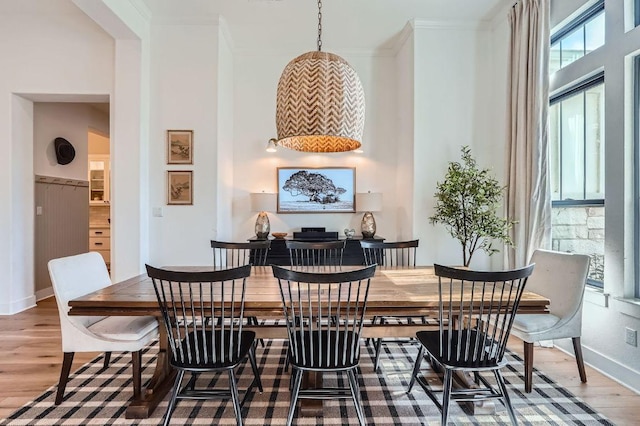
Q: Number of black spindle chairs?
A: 6